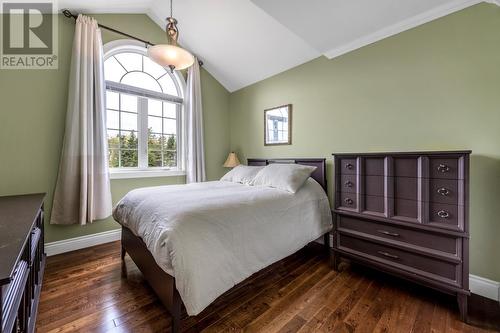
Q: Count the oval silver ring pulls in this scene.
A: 6